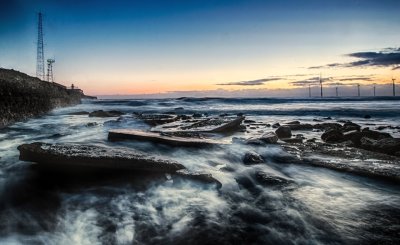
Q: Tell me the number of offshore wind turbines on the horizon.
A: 6